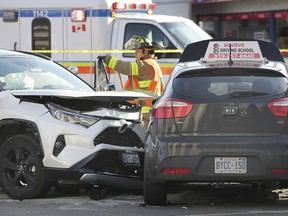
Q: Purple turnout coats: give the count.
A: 0